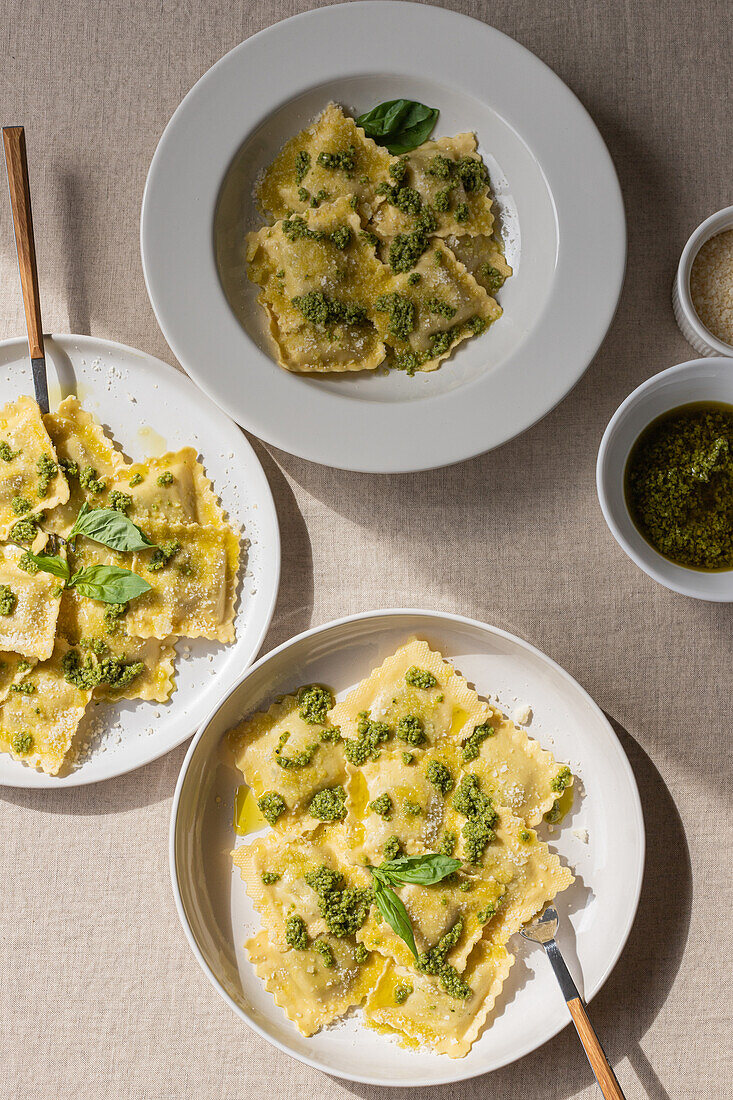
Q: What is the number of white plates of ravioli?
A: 3